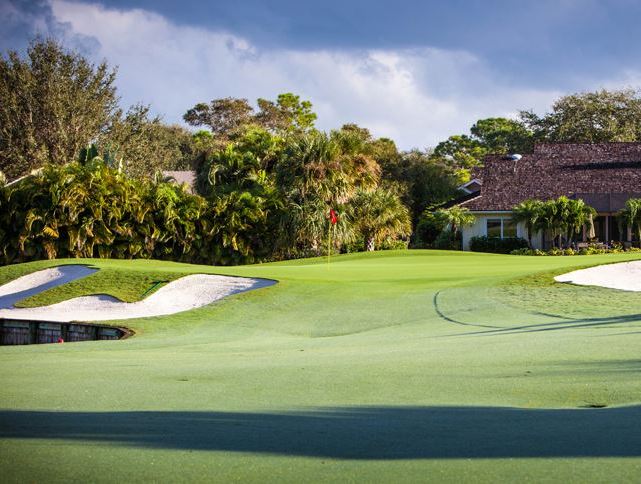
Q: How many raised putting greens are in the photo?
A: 1